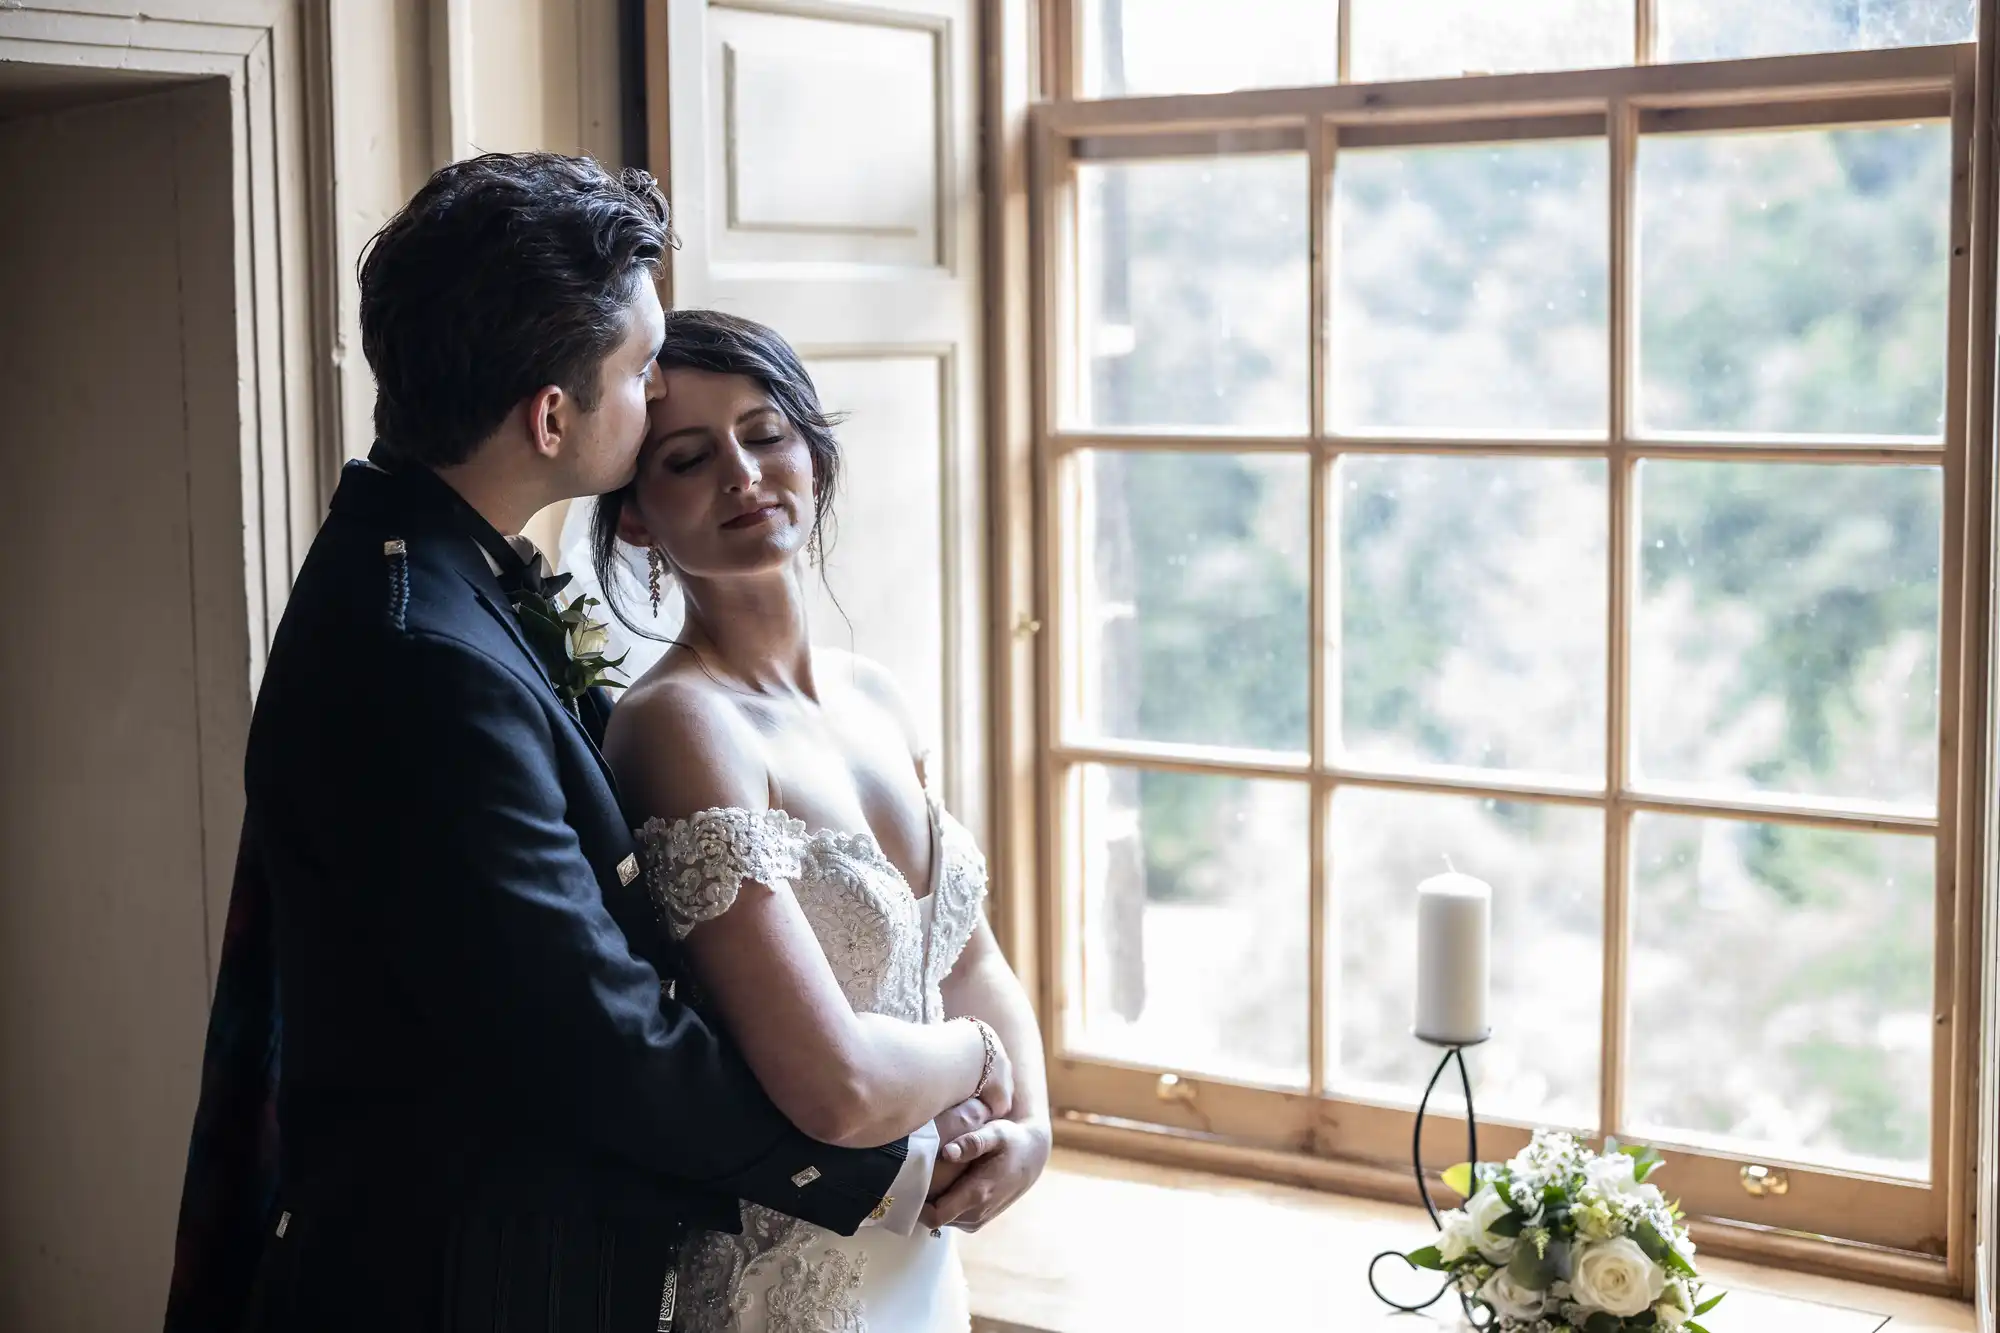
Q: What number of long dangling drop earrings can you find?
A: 2